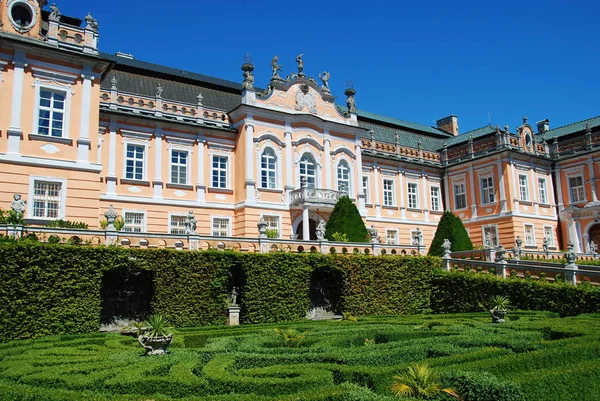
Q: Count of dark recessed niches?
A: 3